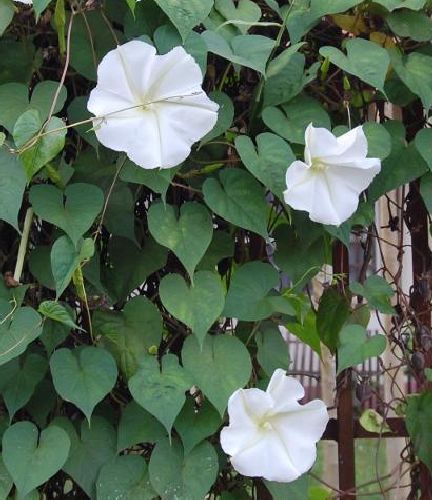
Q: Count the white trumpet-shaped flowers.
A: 3